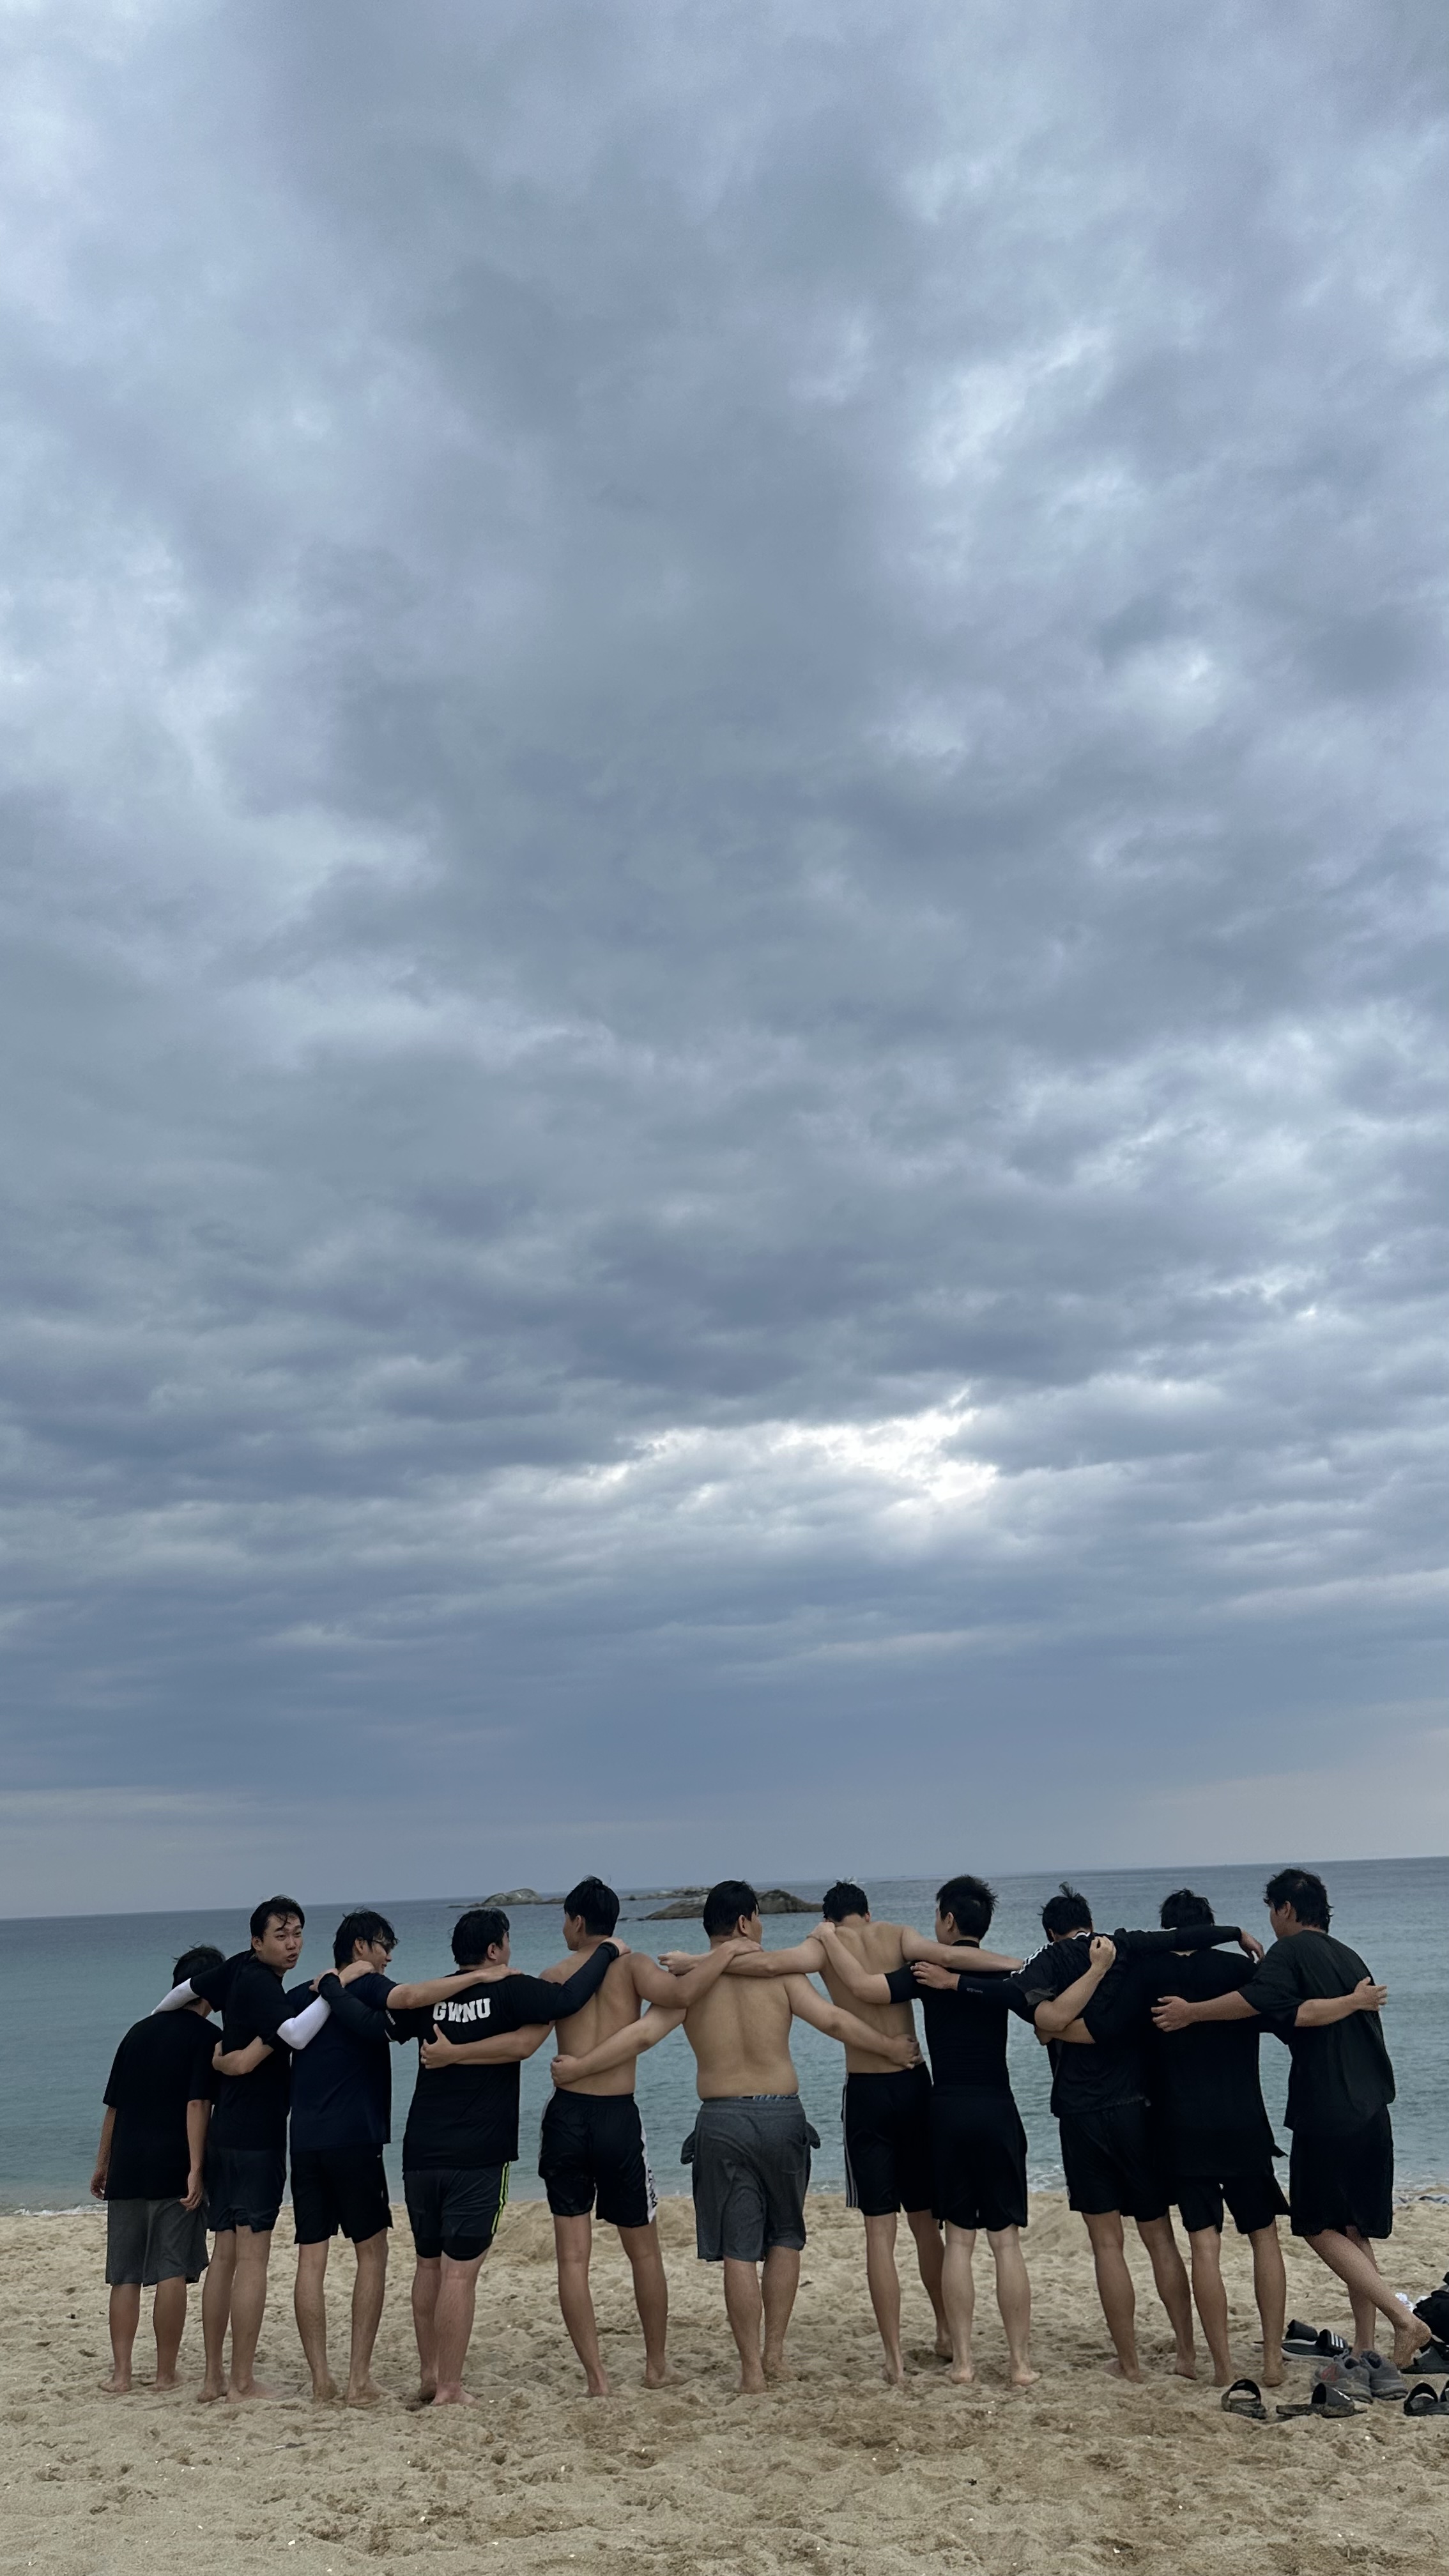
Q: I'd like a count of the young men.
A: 11